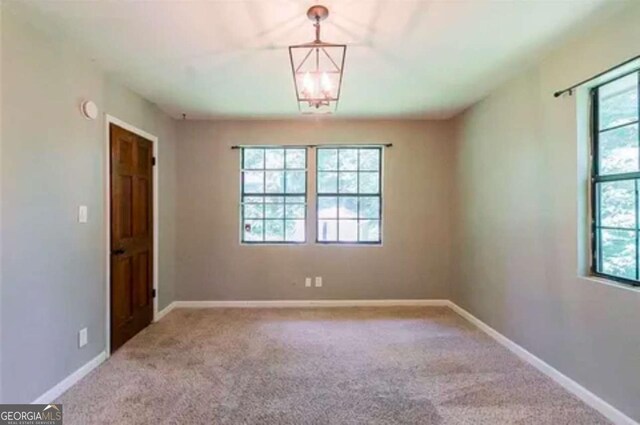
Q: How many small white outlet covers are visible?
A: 3